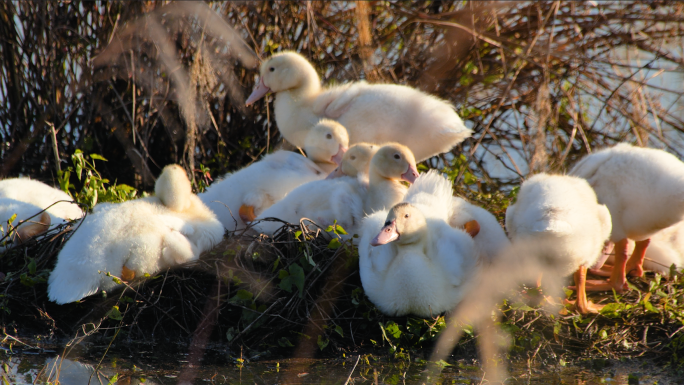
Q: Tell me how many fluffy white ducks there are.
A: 10